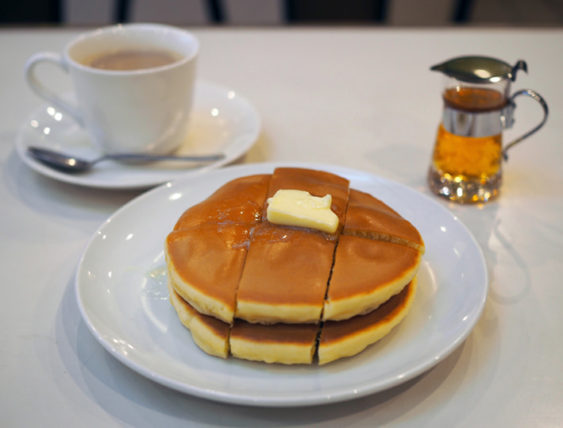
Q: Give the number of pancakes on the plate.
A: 2